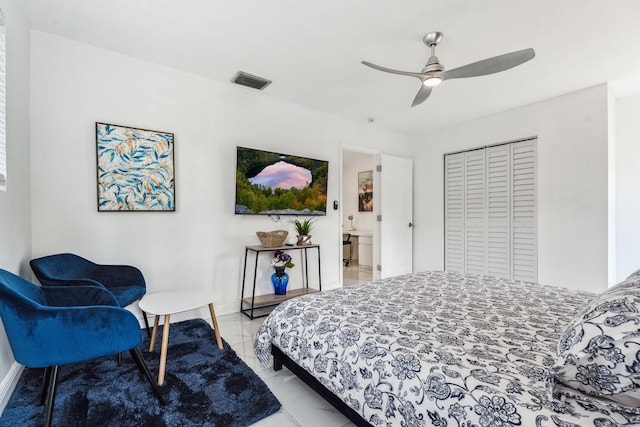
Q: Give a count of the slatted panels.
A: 4